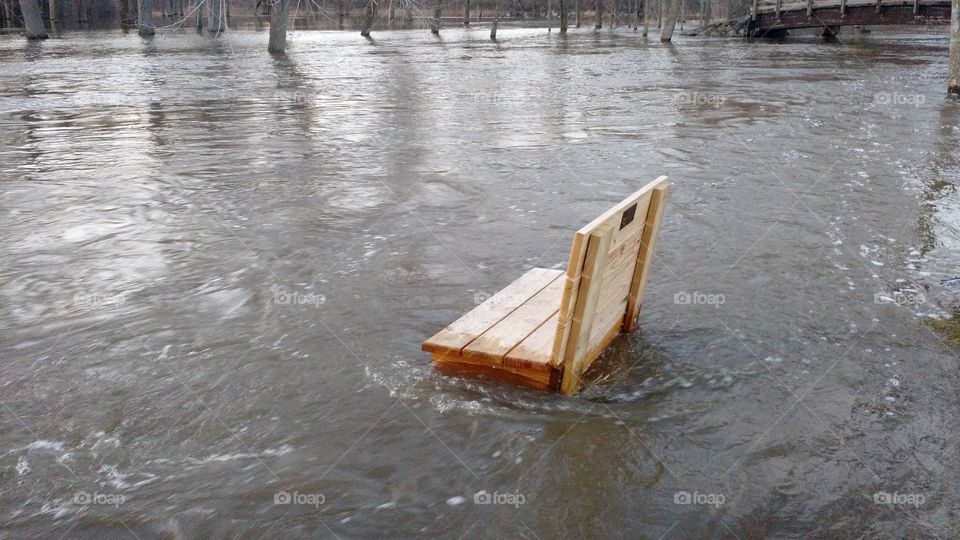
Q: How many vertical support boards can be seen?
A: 2